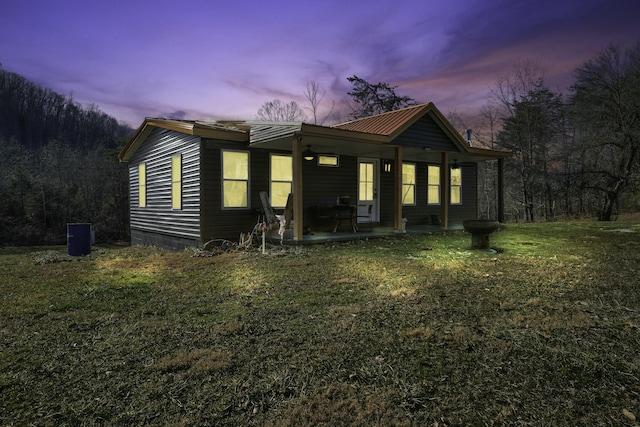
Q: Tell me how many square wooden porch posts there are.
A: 4